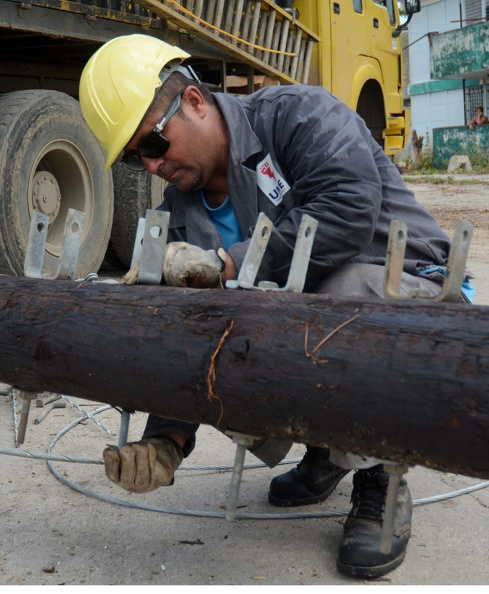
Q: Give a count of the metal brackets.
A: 4